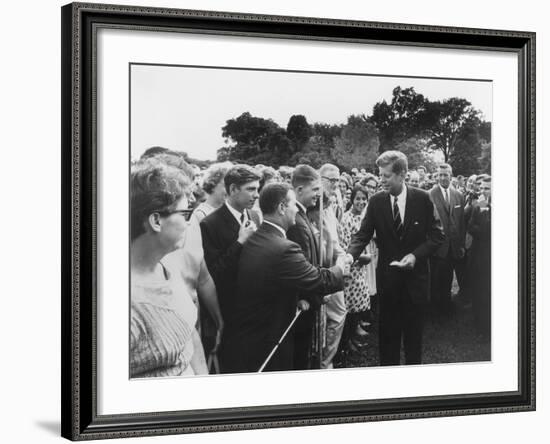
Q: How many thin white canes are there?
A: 1